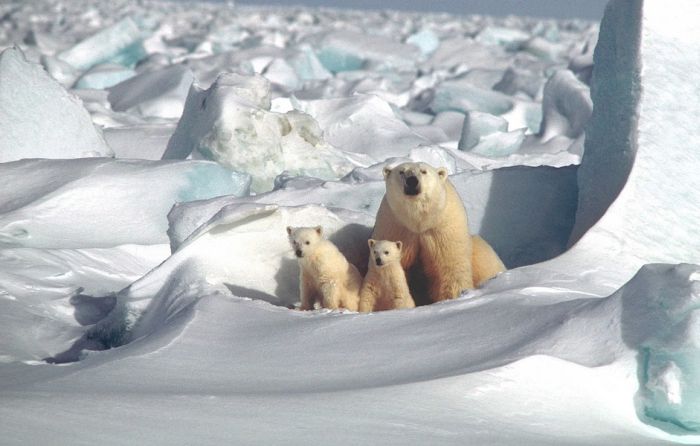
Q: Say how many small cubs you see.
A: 2